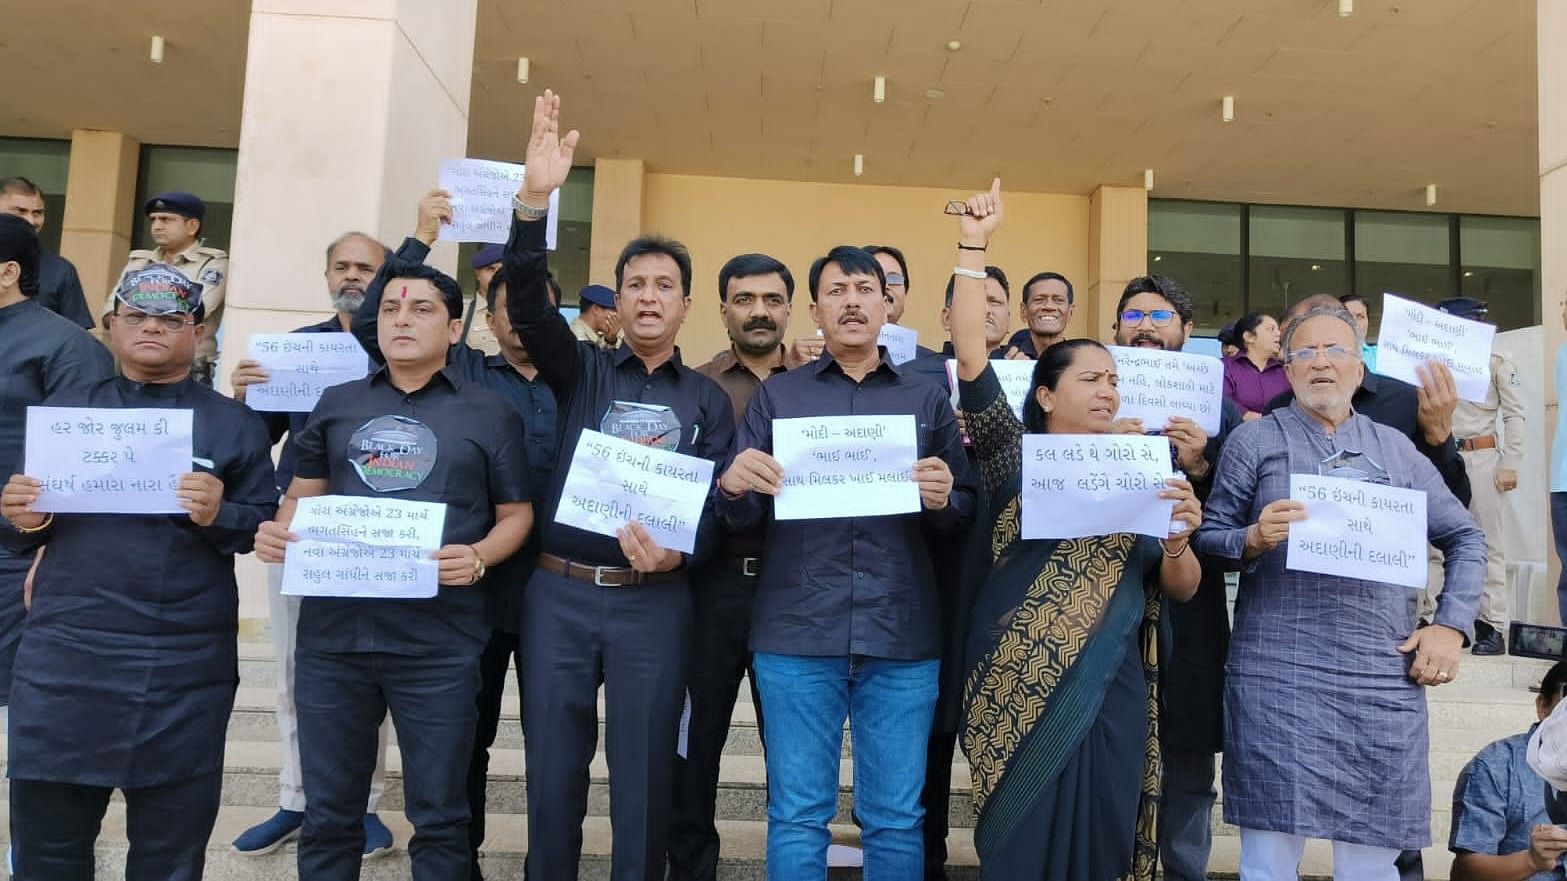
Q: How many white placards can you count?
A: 12